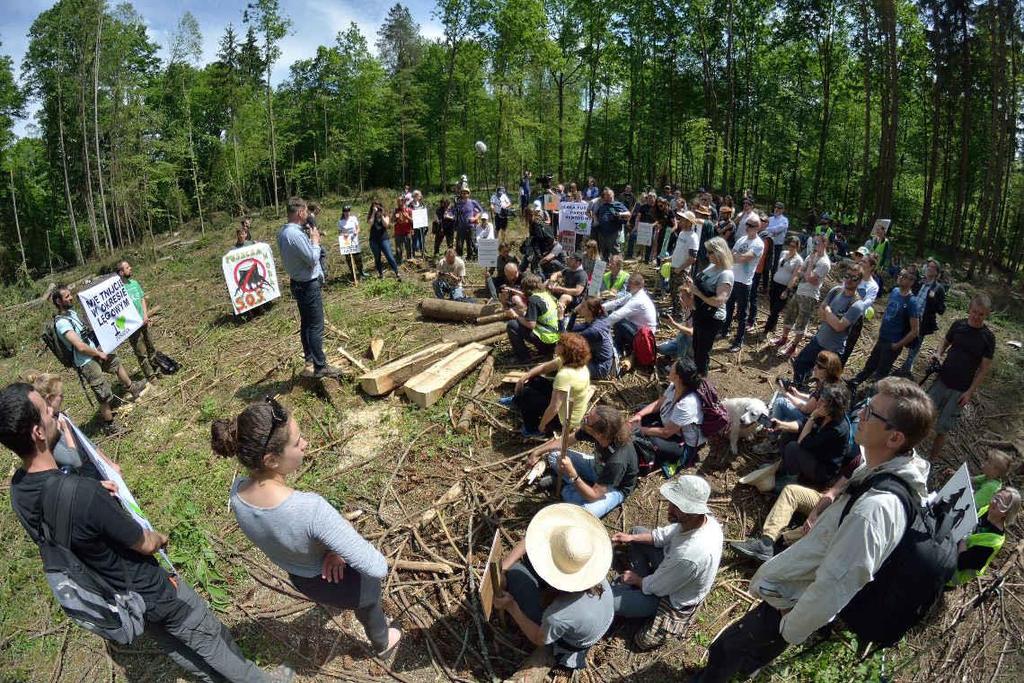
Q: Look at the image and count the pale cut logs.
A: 2